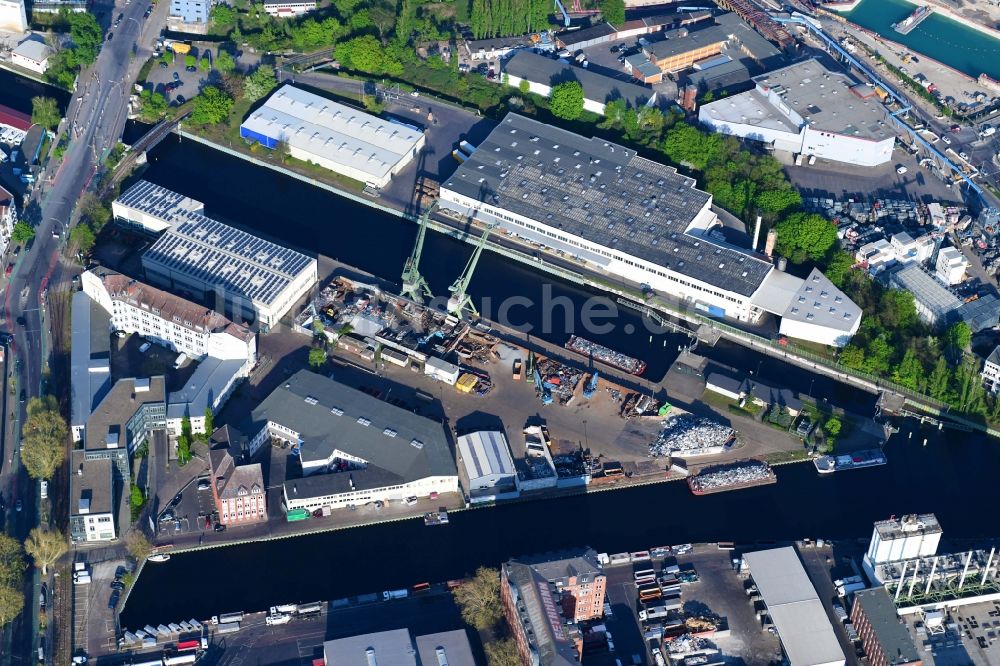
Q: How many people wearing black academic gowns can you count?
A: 0